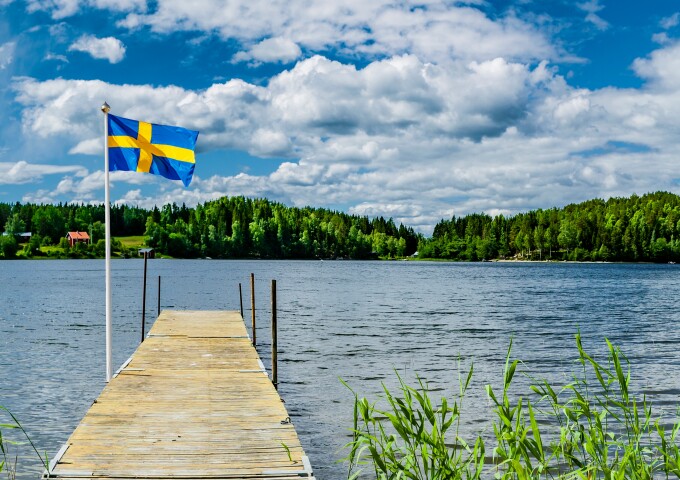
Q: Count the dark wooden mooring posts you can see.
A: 5